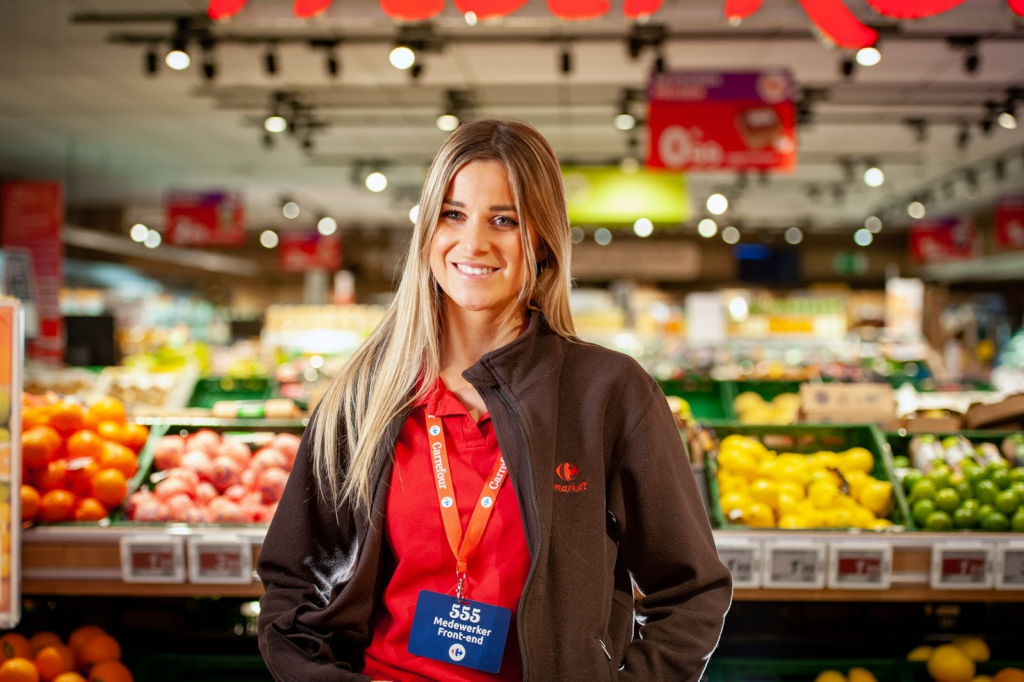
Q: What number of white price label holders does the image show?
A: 7